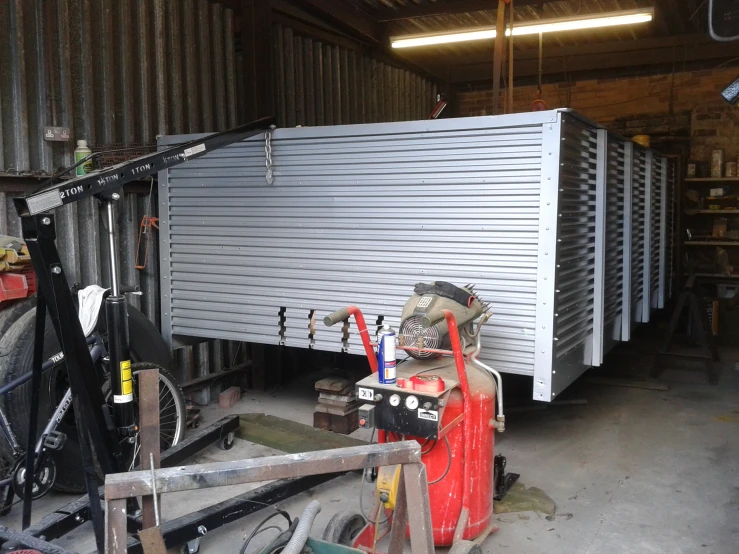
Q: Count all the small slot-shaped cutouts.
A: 4